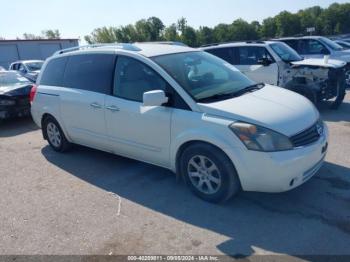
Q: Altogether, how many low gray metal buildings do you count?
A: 1